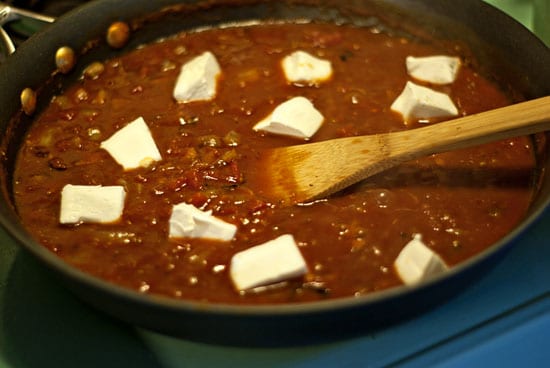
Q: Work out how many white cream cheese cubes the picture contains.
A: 10